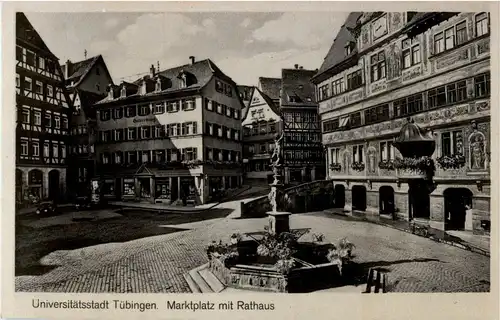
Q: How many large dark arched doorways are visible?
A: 5